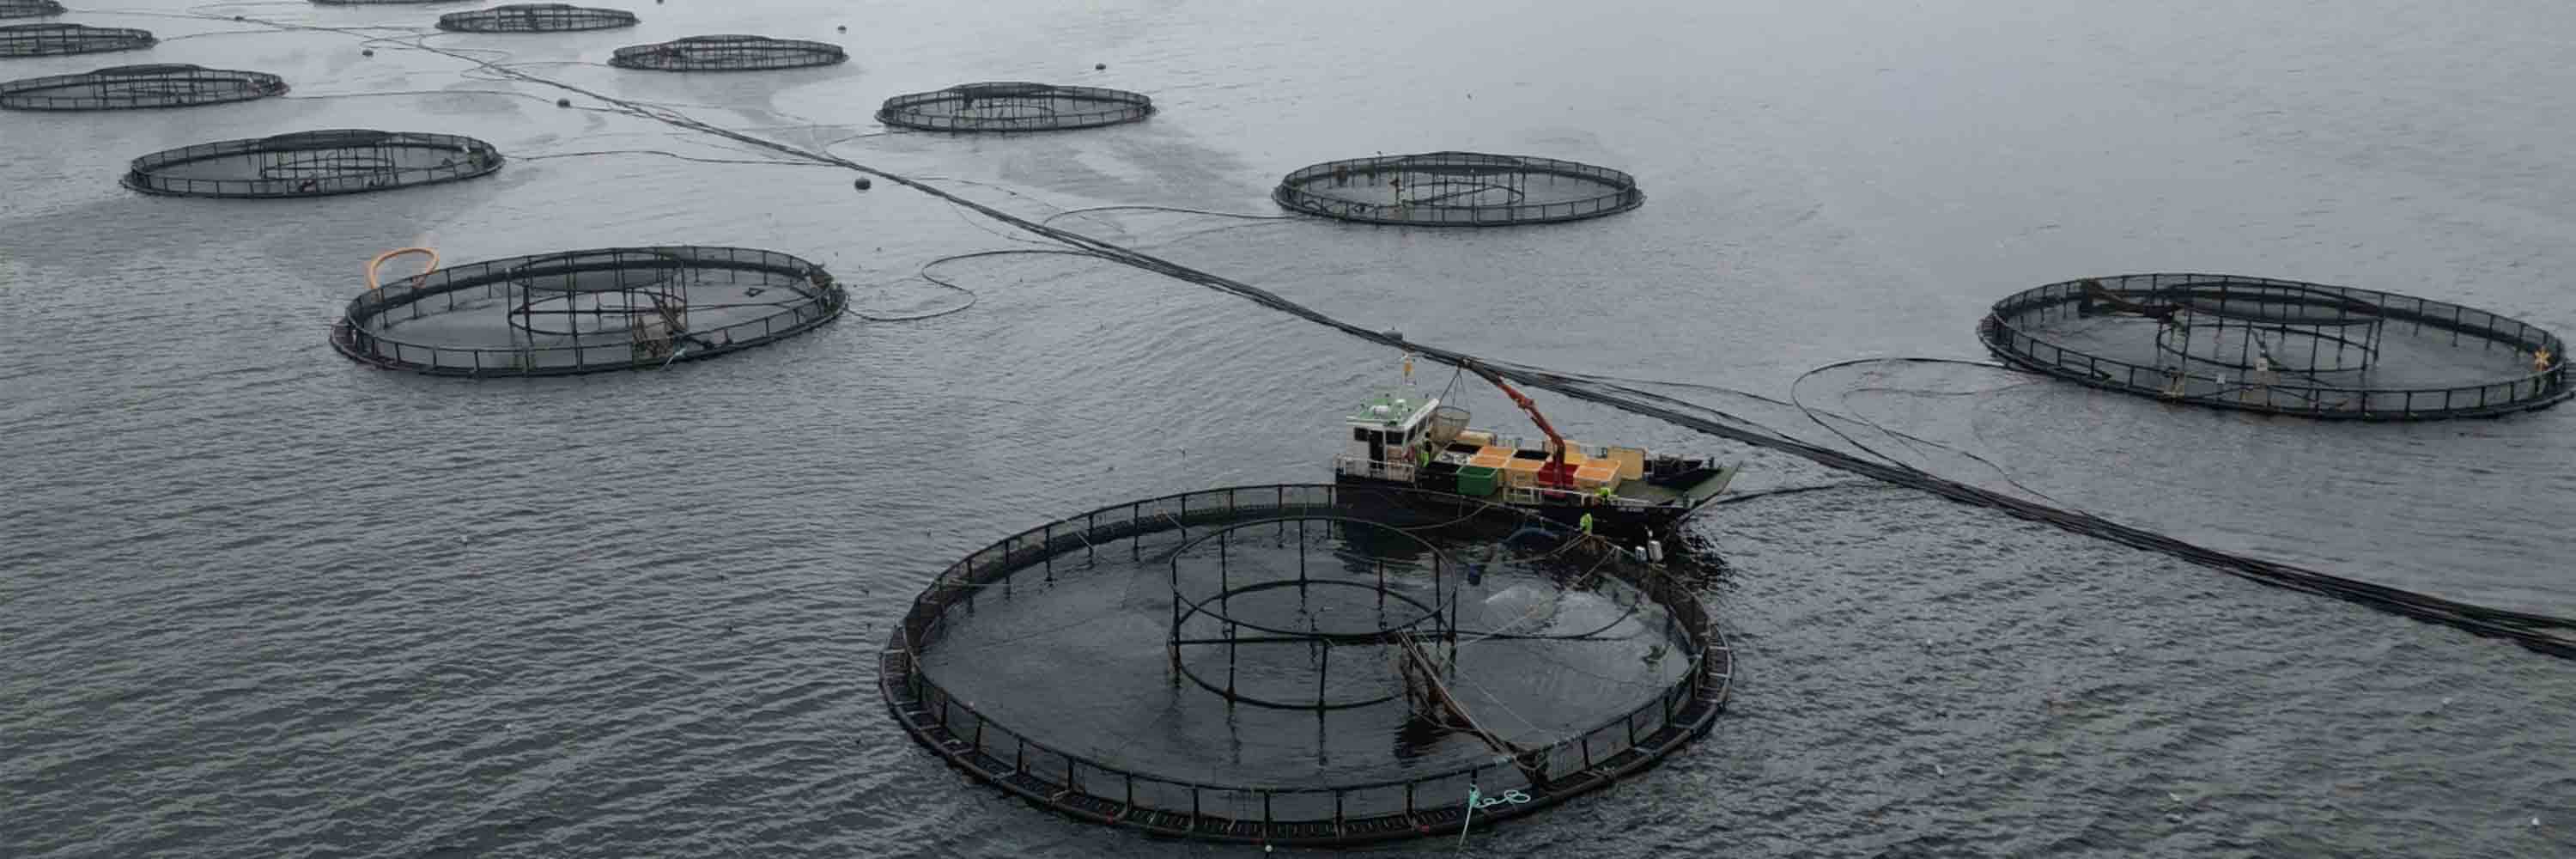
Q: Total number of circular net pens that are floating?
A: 12